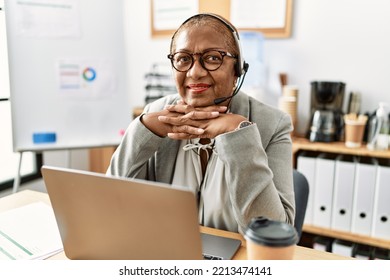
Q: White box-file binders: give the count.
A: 5